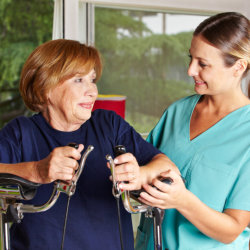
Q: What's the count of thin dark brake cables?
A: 2